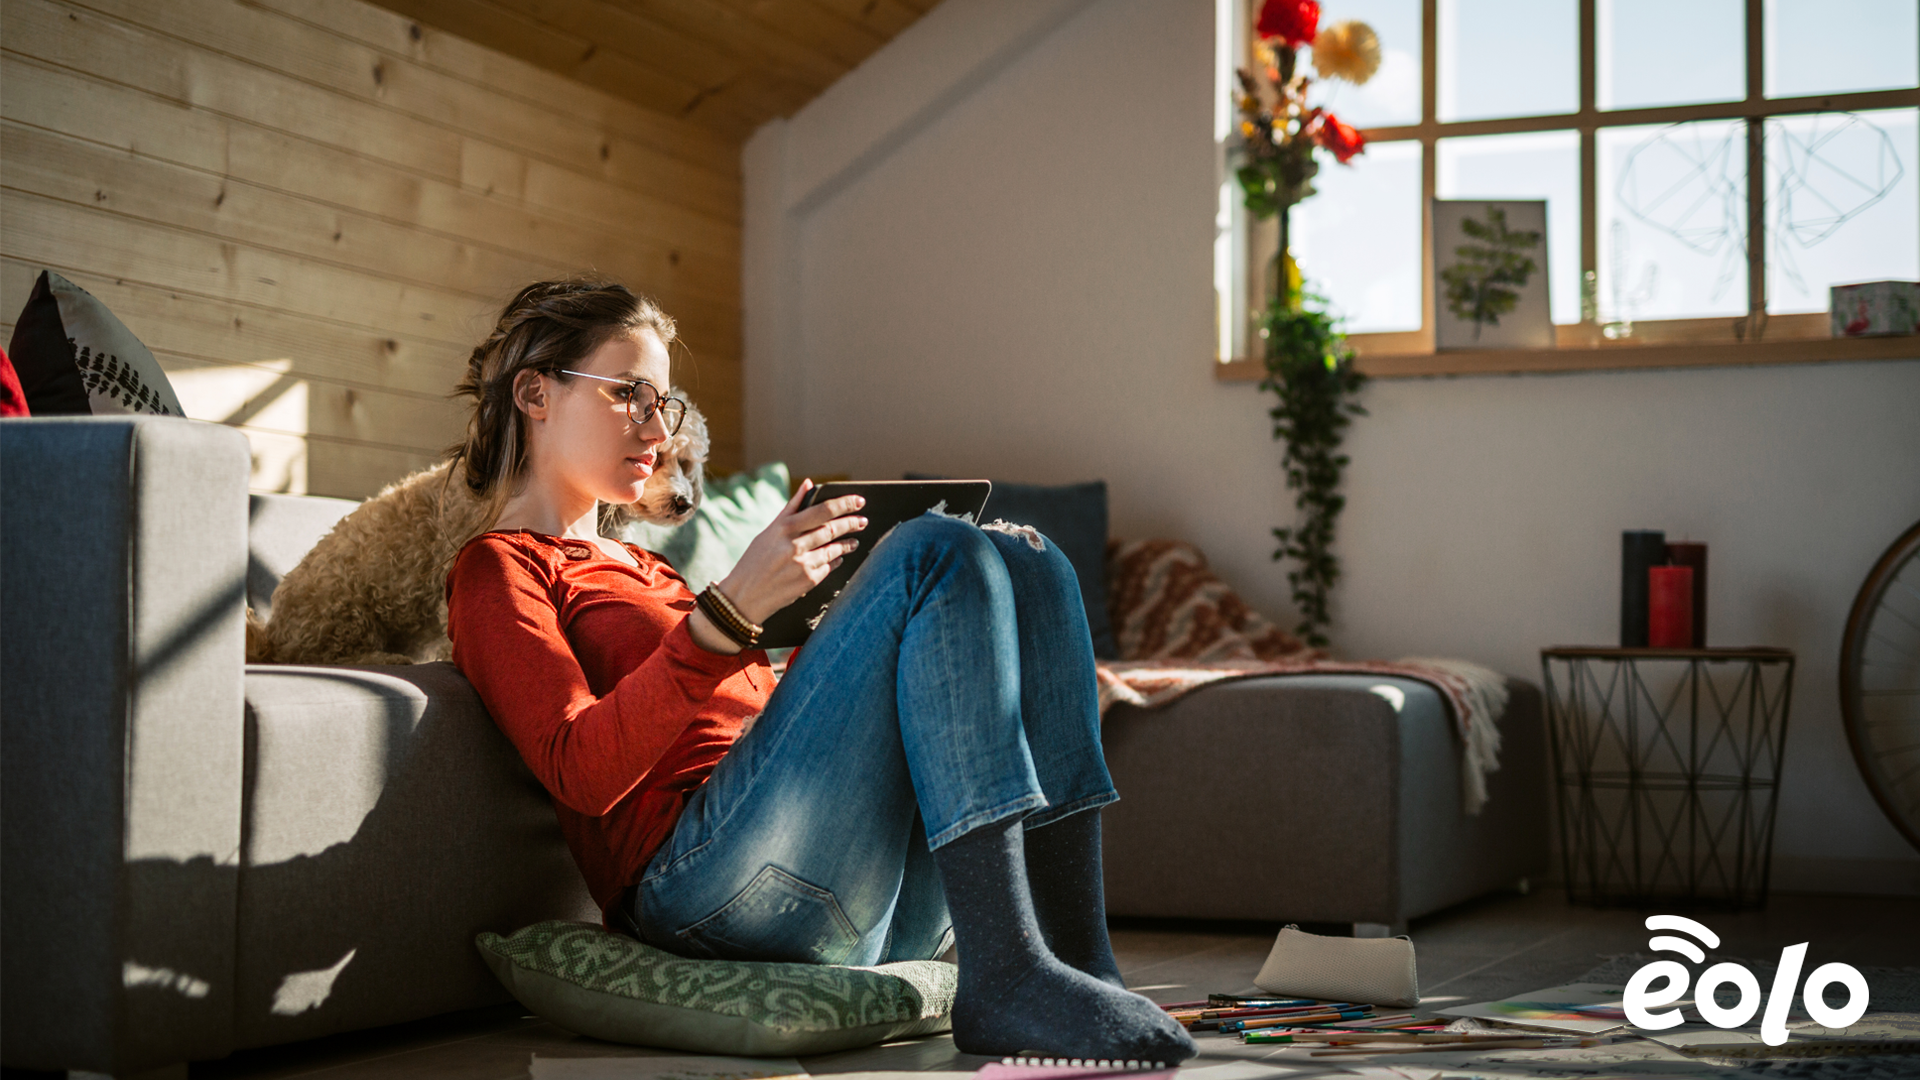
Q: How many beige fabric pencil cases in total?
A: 1